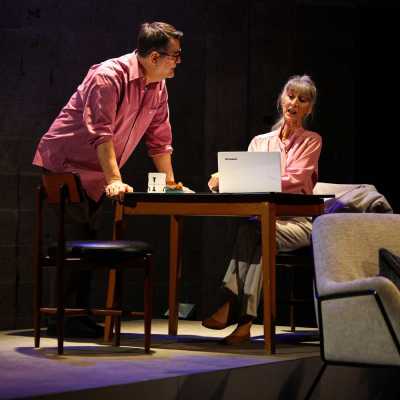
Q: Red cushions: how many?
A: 0